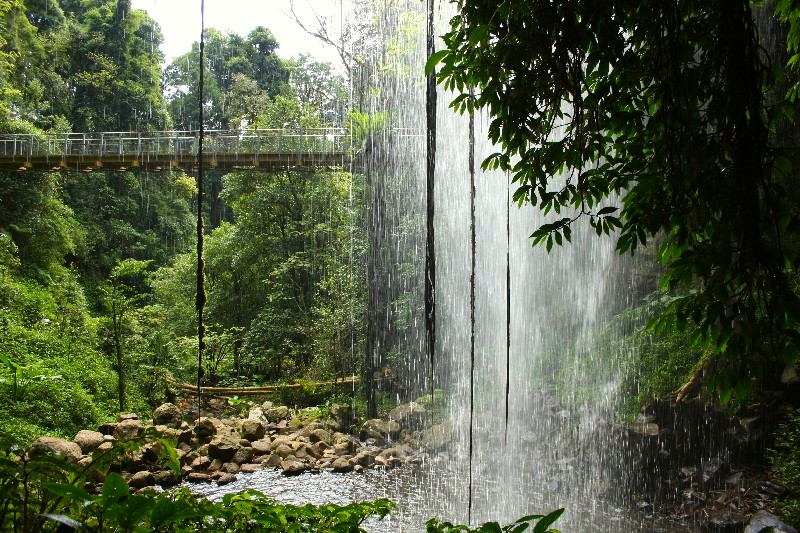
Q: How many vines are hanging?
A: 4